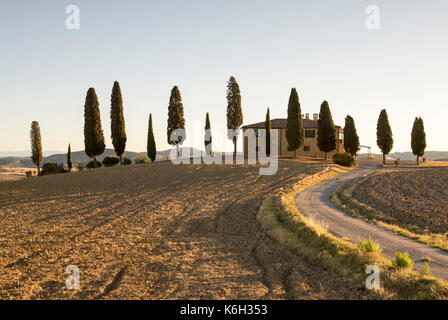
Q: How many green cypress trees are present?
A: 14